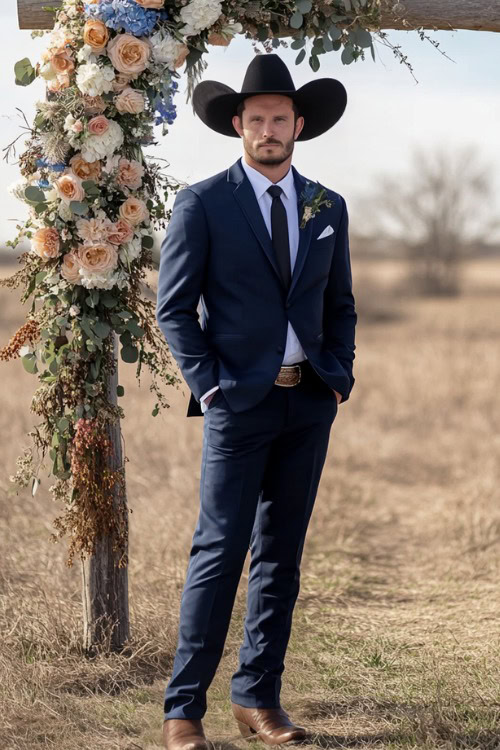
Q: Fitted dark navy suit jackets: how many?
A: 1